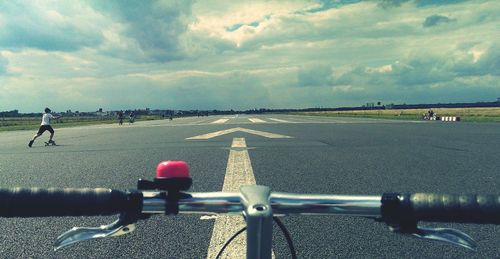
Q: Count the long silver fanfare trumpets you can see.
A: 0